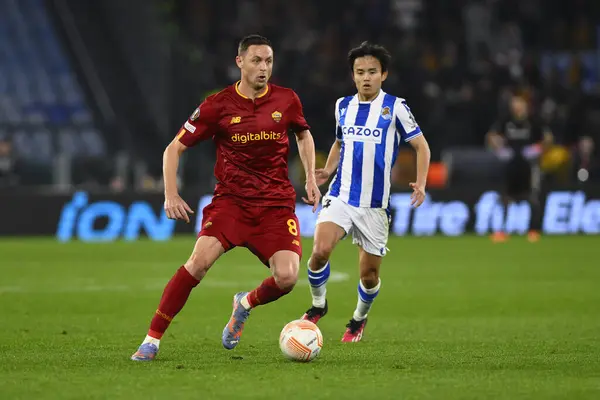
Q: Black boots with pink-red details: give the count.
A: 2